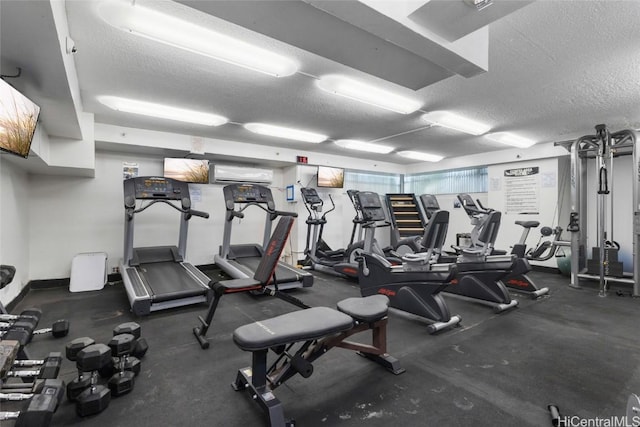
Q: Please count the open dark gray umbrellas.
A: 0